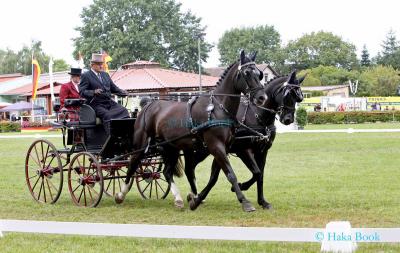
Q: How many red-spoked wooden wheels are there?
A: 4